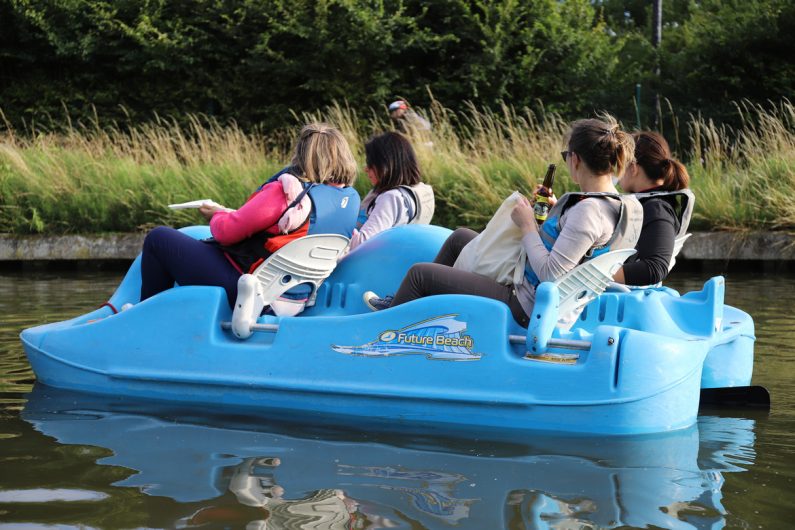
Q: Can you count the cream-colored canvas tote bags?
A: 1